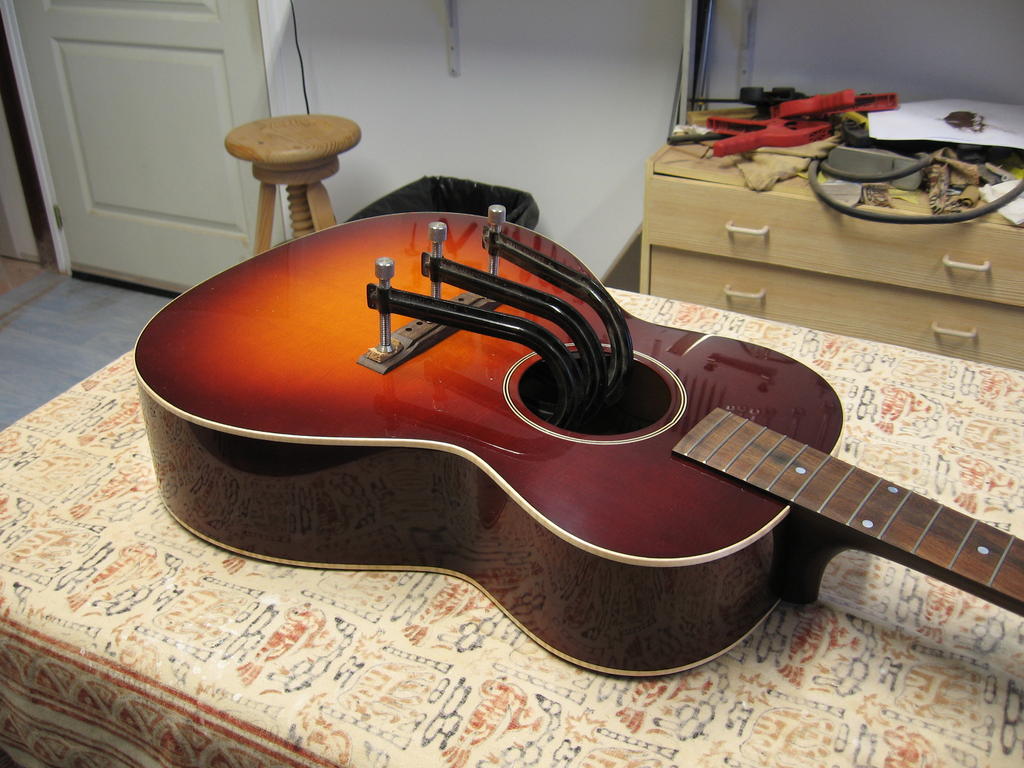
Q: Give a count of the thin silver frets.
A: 12